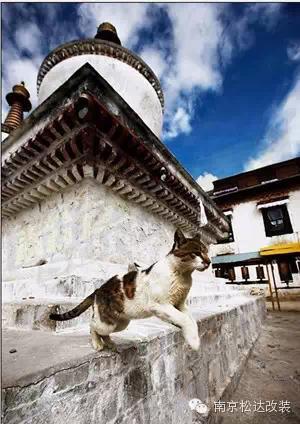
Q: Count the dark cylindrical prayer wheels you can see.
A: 5